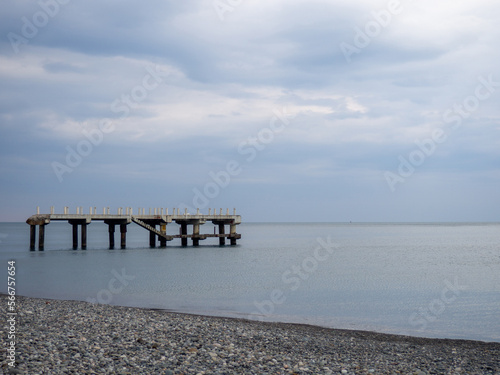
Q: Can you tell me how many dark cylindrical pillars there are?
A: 12